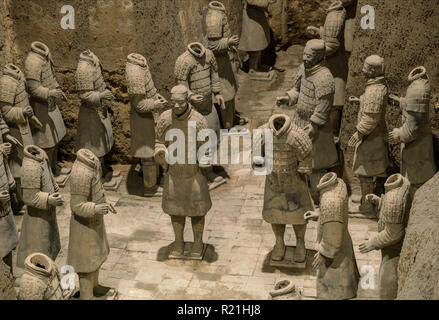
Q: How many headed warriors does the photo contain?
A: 3